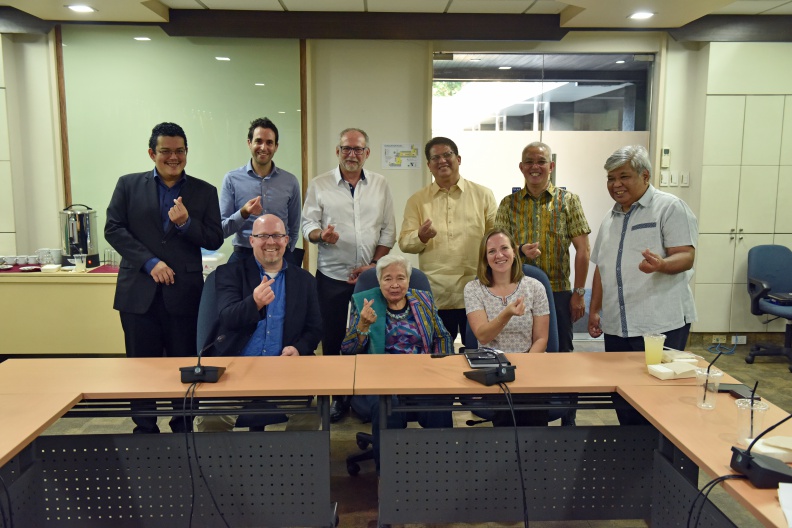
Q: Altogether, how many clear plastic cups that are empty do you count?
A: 2